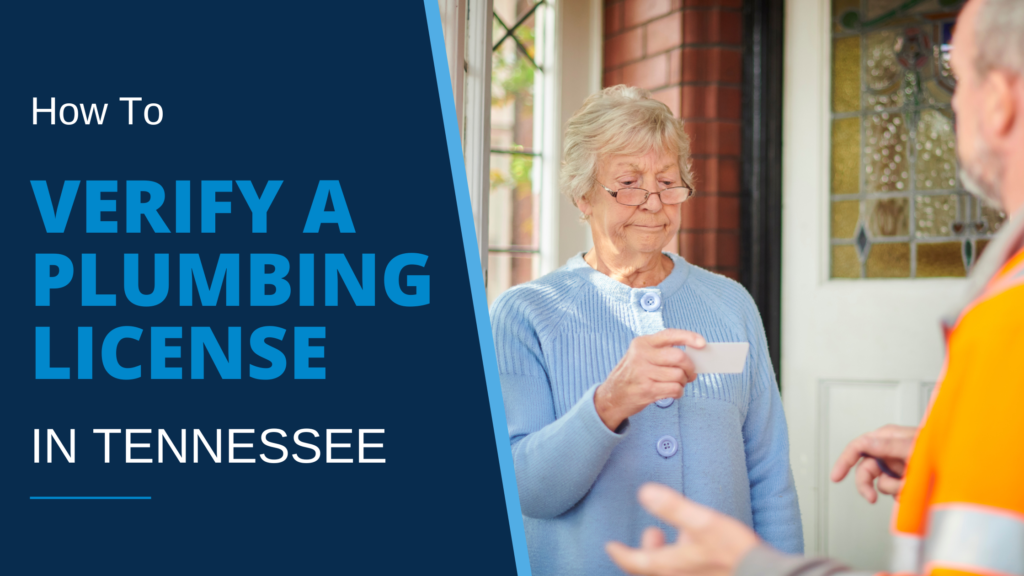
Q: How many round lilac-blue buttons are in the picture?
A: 3